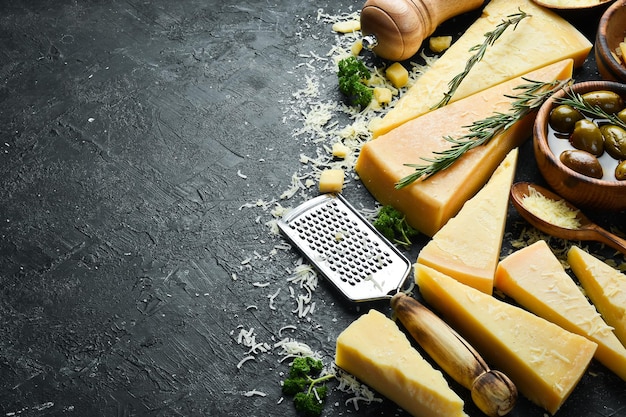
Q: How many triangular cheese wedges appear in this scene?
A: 7